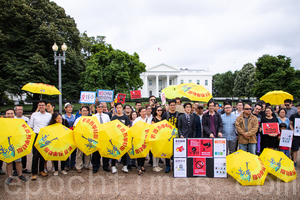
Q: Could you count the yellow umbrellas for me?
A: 12